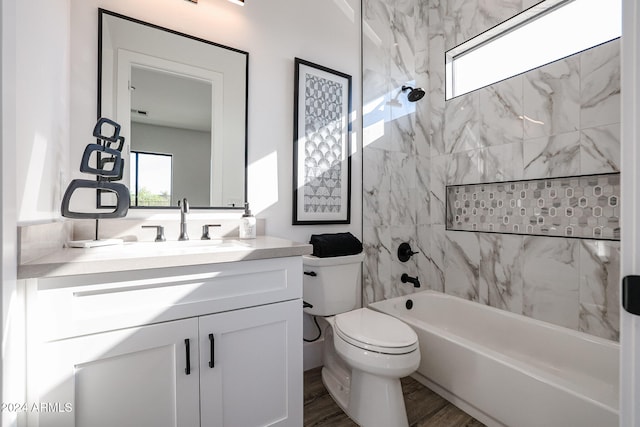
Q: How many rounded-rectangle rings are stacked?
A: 3